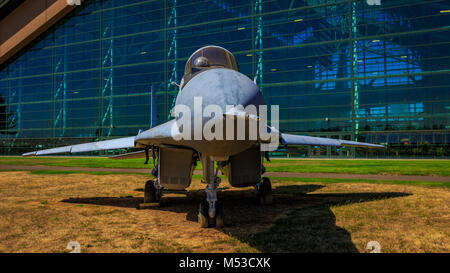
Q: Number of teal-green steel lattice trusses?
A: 6